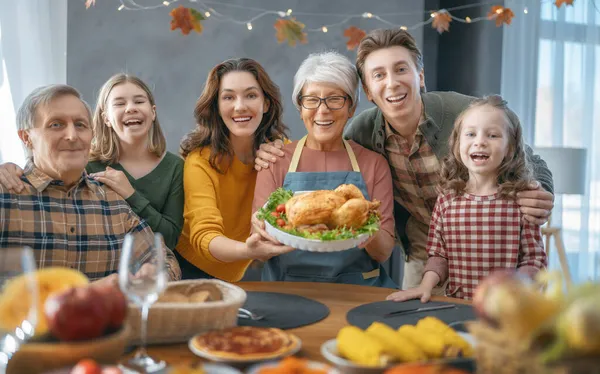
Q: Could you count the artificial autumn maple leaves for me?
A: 7